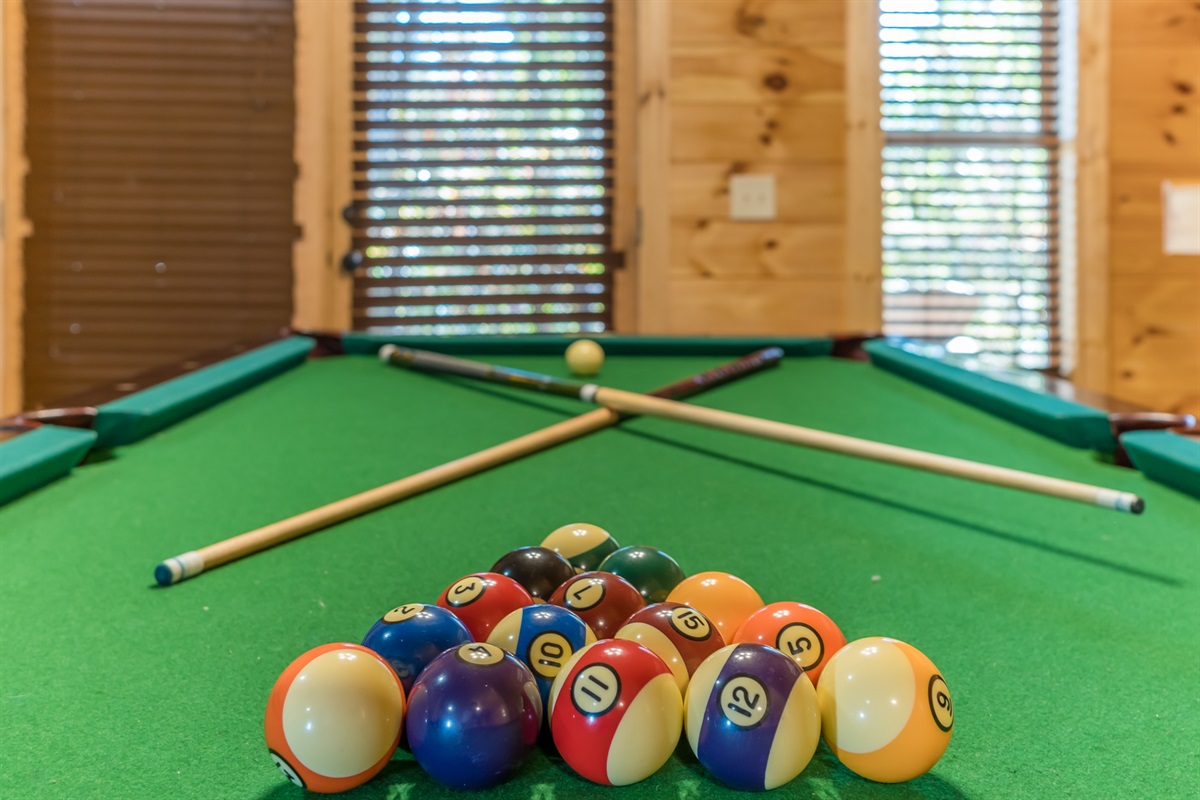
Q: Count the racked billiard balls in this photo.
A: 15